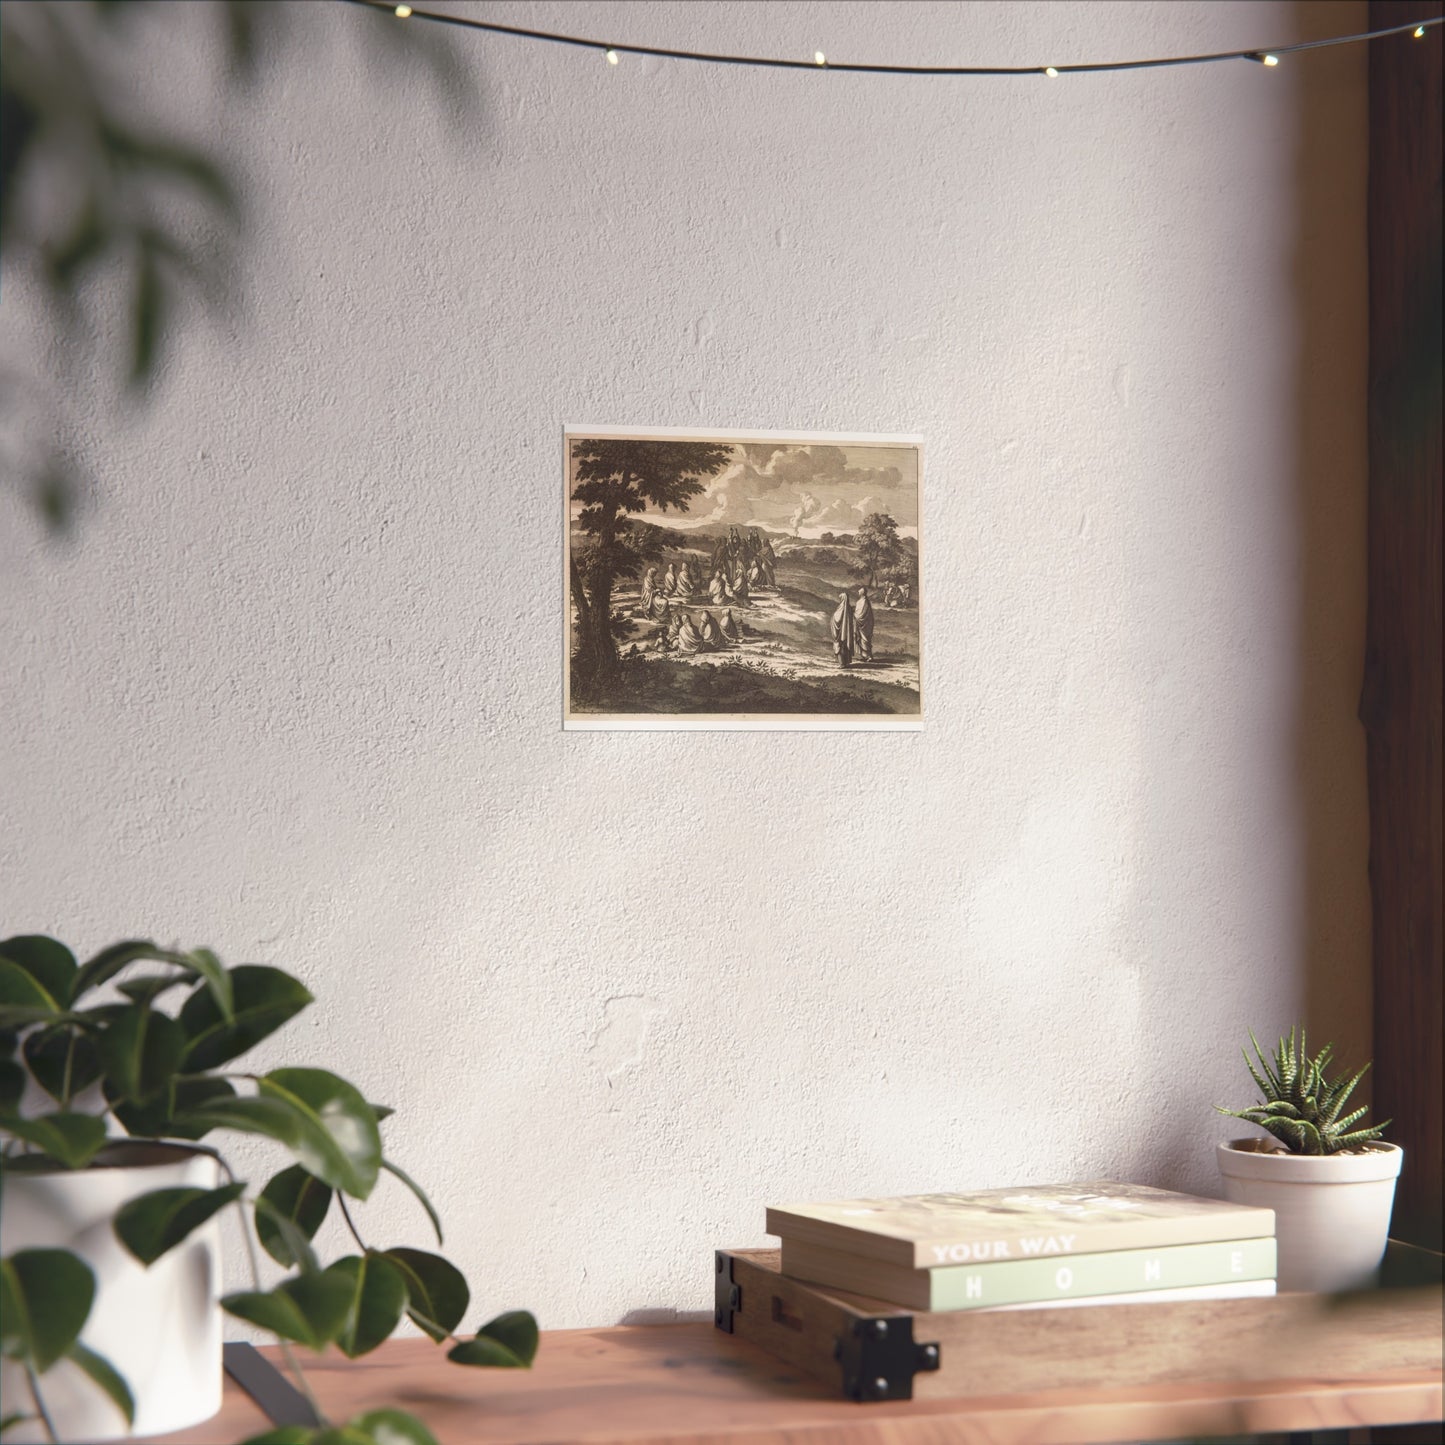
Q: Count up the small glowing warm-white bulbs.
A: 6